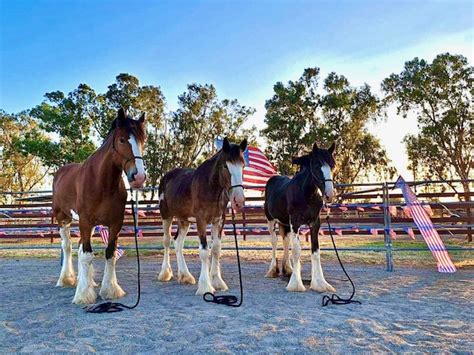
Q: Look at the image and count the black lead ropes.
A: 3